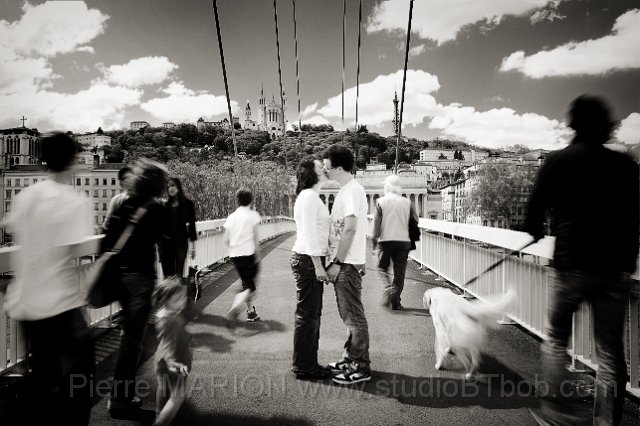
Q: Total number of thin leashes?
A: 1